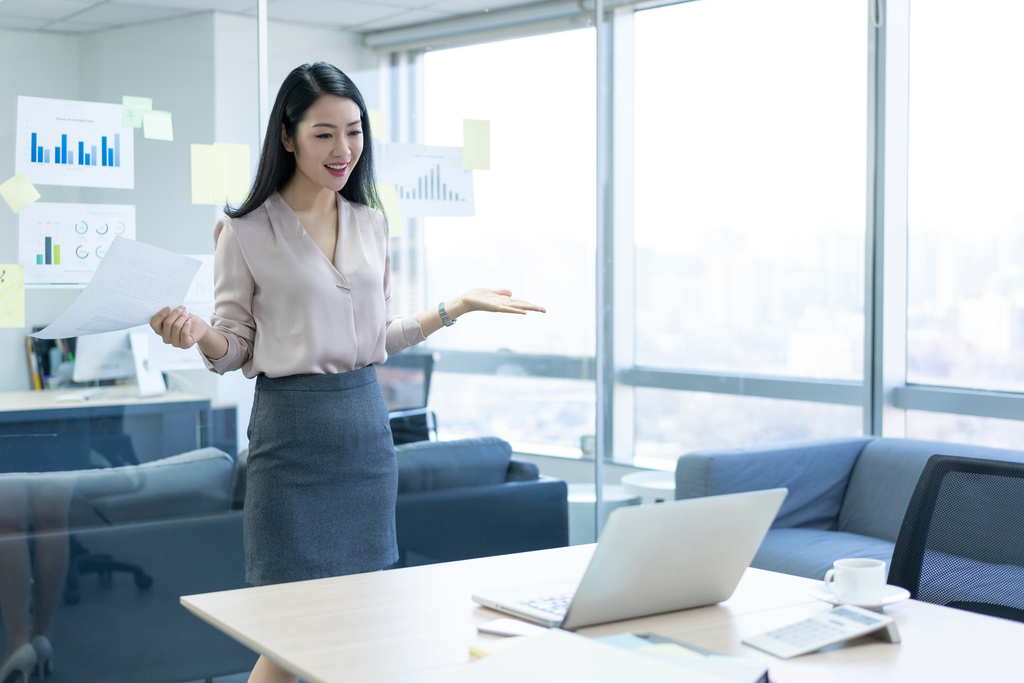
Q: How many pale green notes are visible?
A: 2